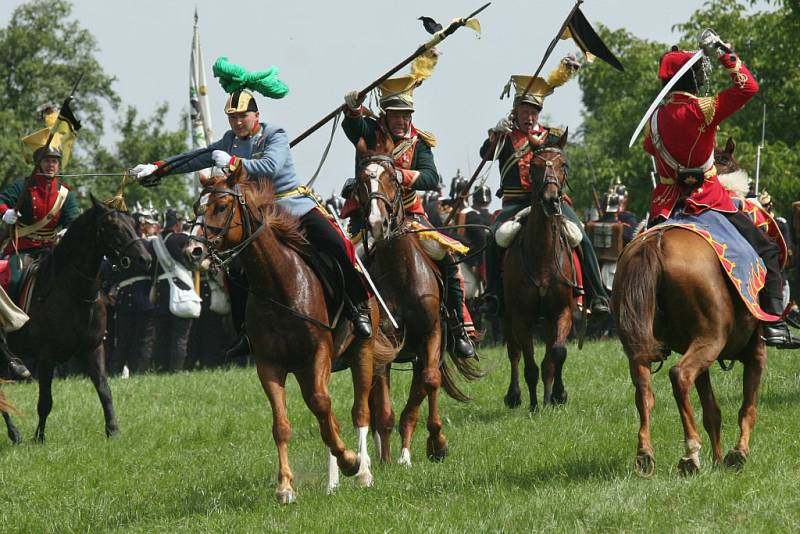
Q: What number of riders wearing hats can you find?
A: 5